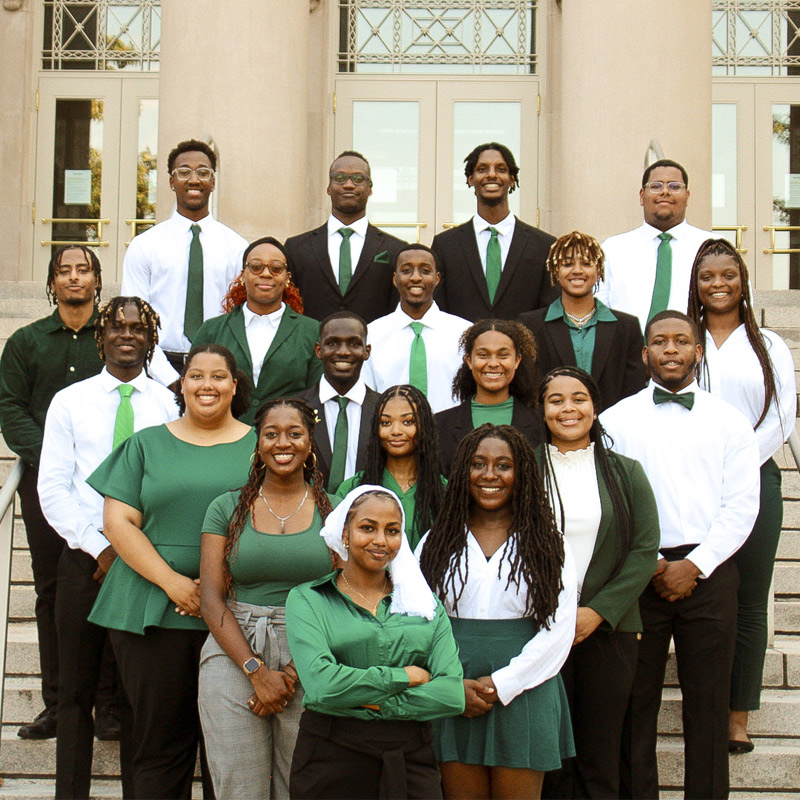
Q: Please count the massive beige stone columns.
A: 2